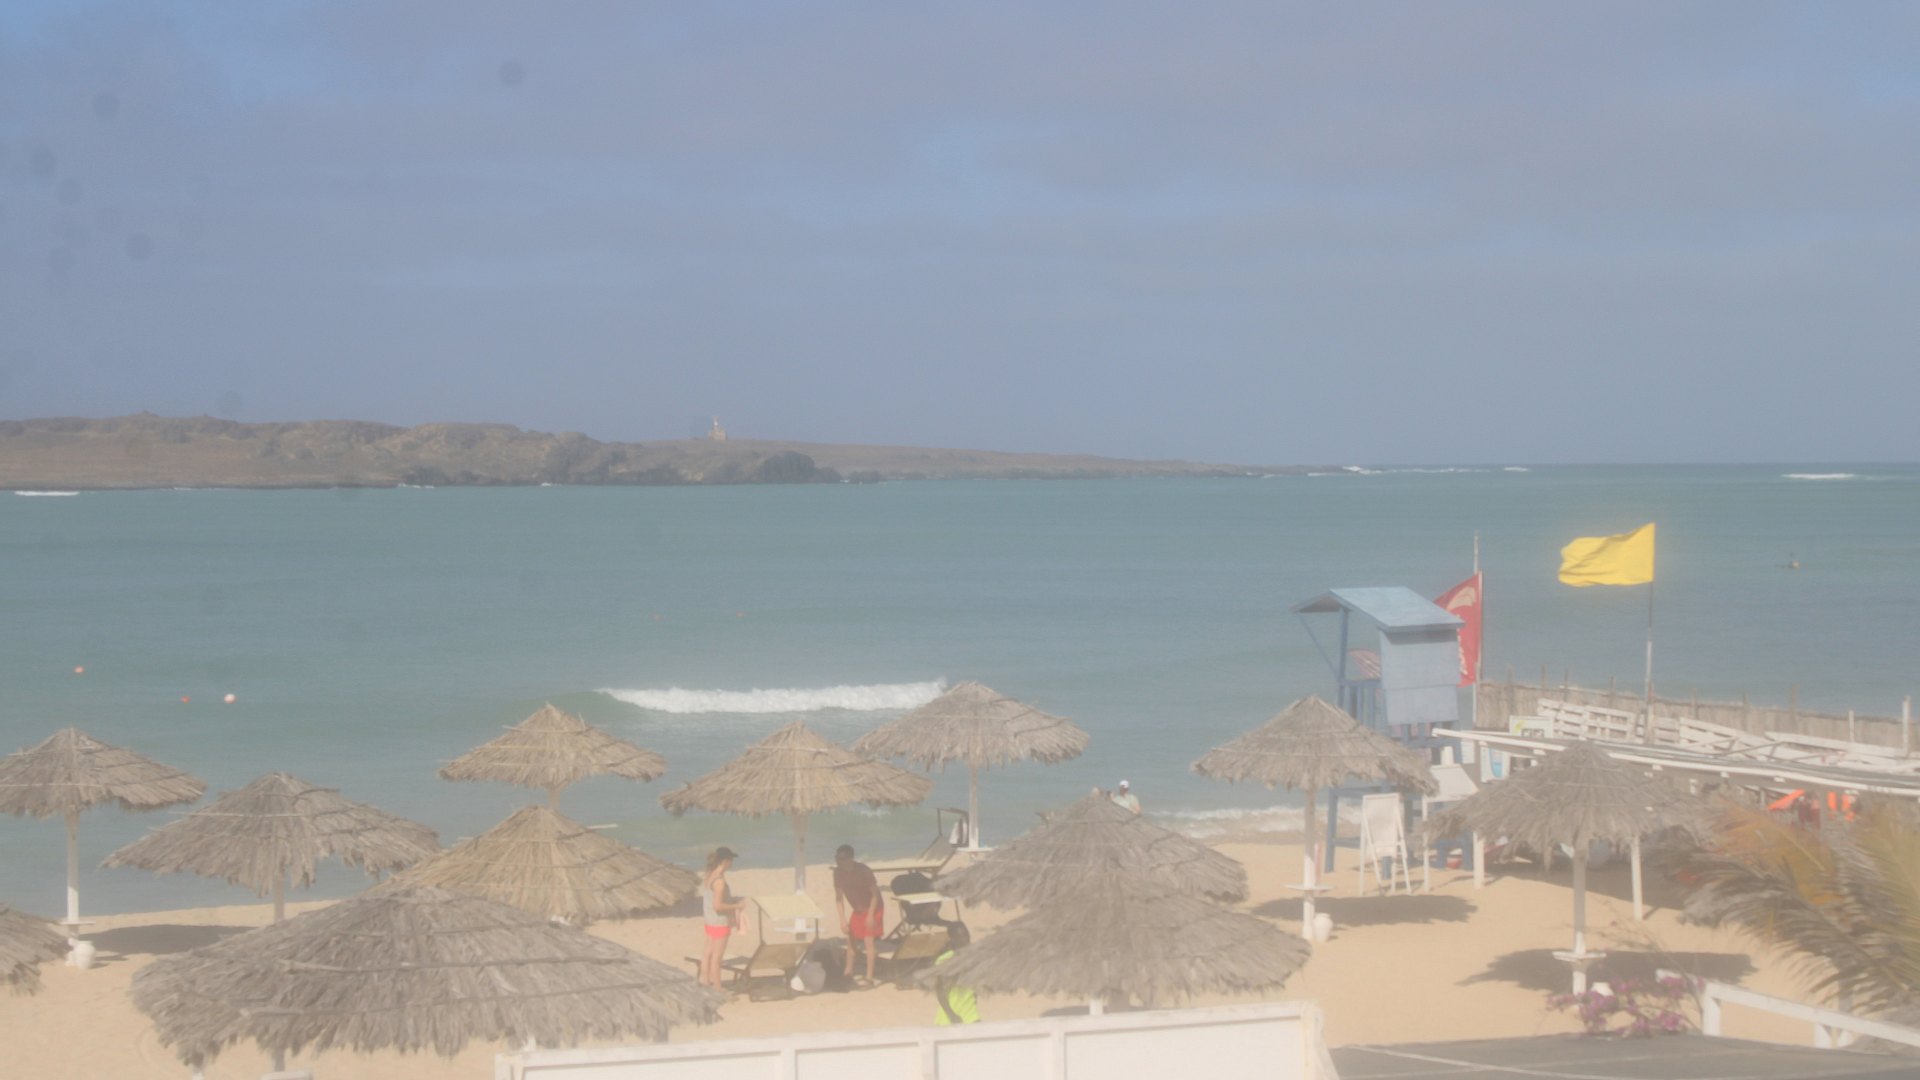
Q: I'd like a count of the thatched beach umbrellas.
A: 12